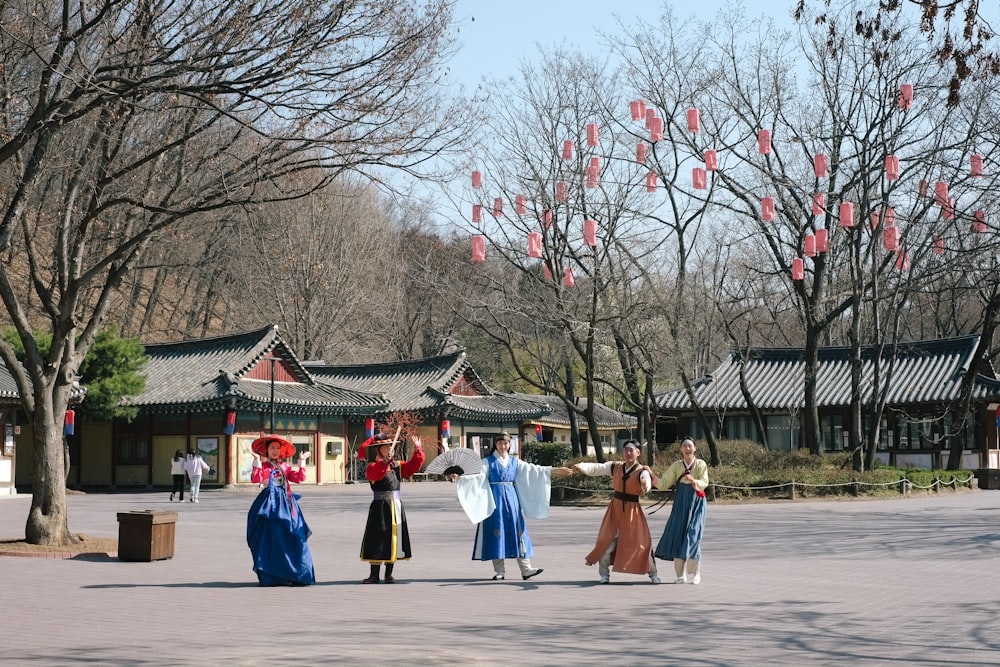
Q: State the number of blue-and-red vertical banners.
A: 5